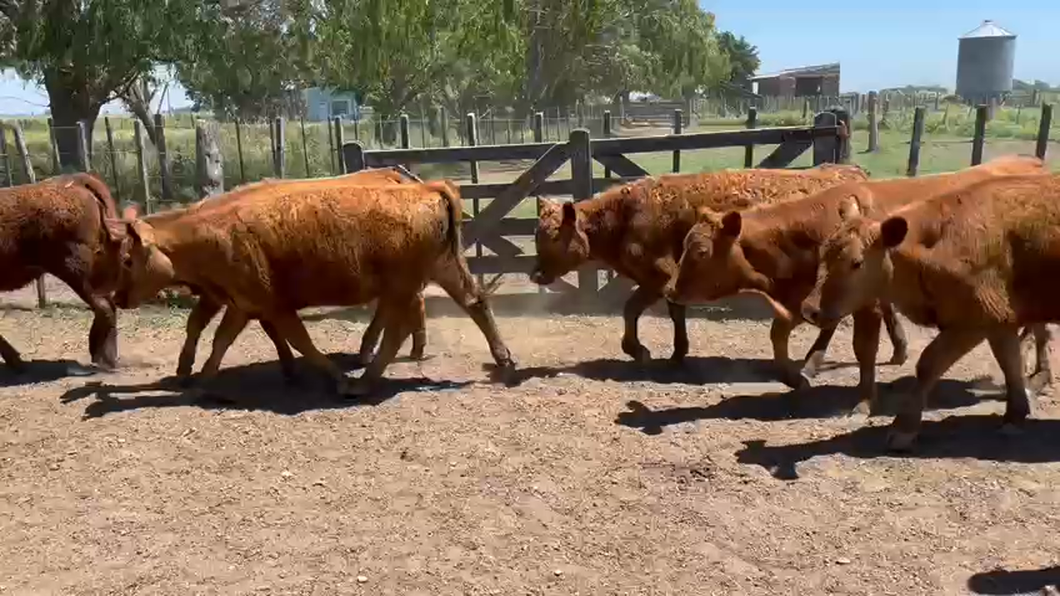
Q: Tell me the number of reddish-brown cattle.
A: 6